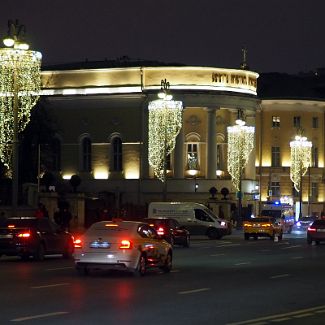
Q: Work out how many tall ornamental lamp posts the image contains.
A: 4